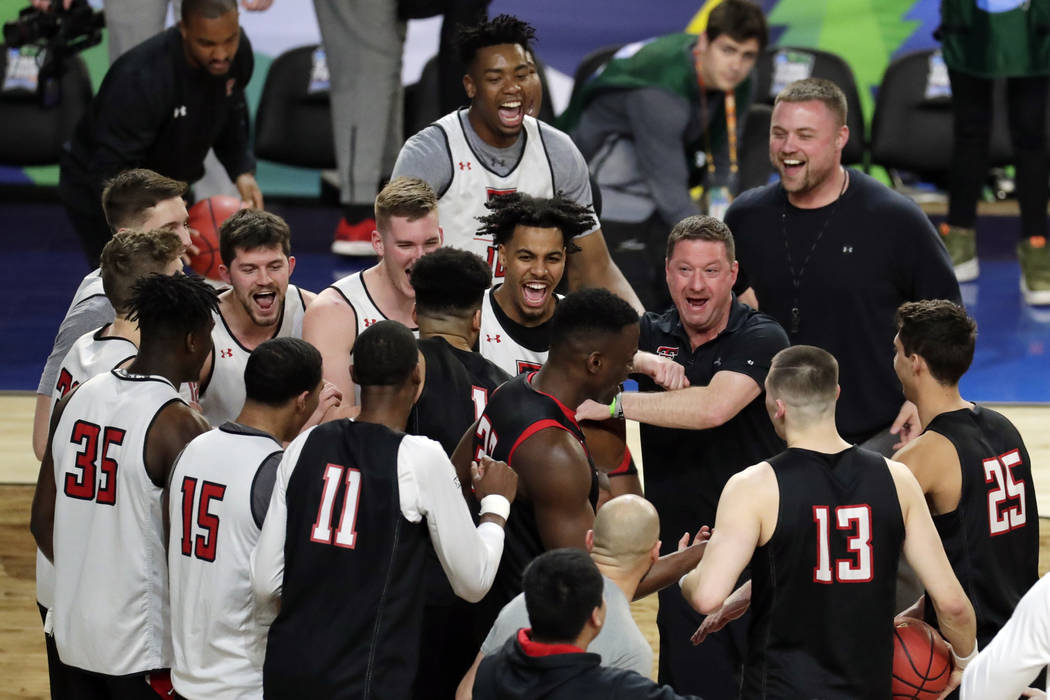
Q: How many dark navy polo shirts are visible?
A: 1